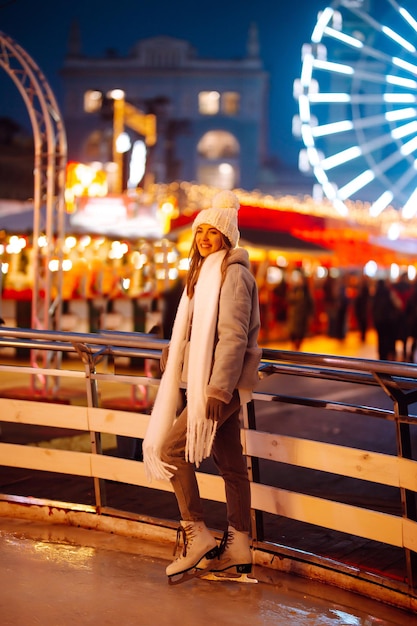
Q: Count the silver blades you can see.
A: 2